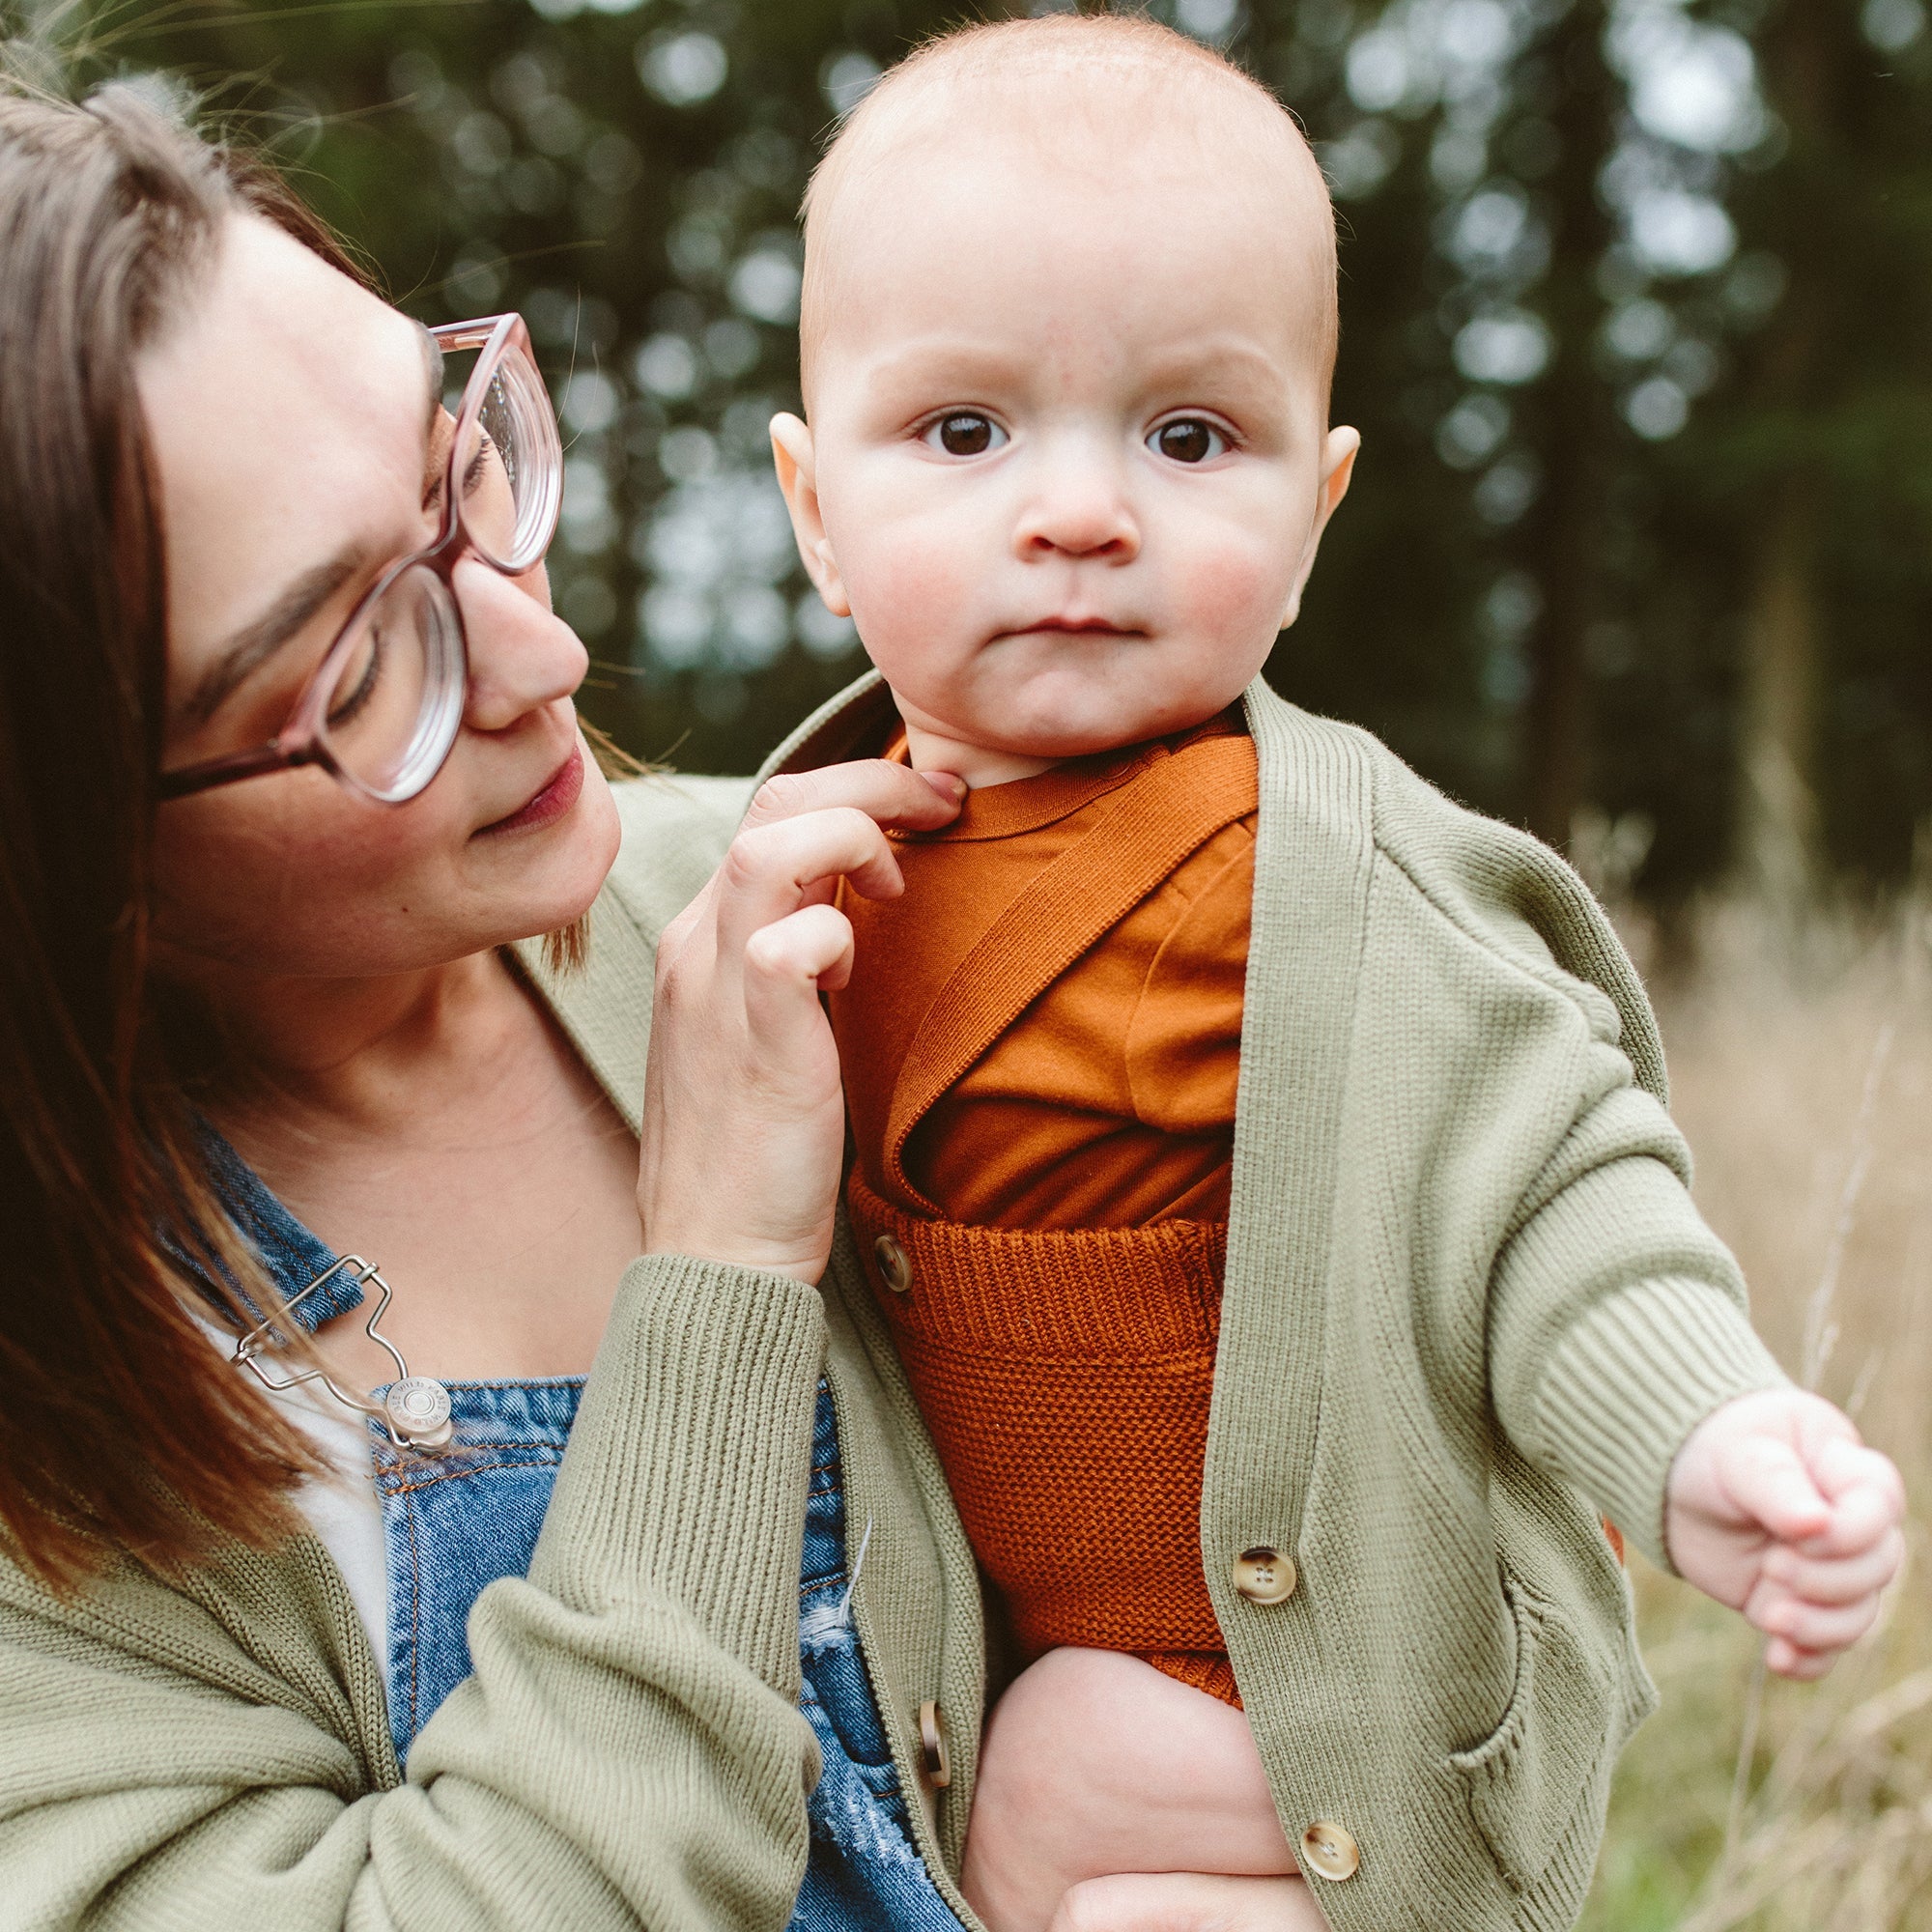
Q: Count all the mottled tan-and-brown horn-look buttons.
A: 4